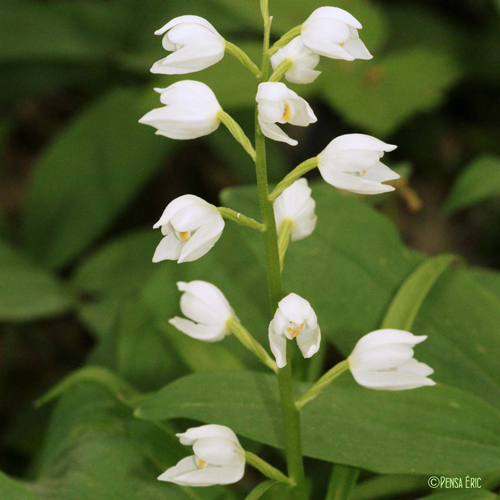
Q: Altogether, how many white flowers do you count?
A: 12